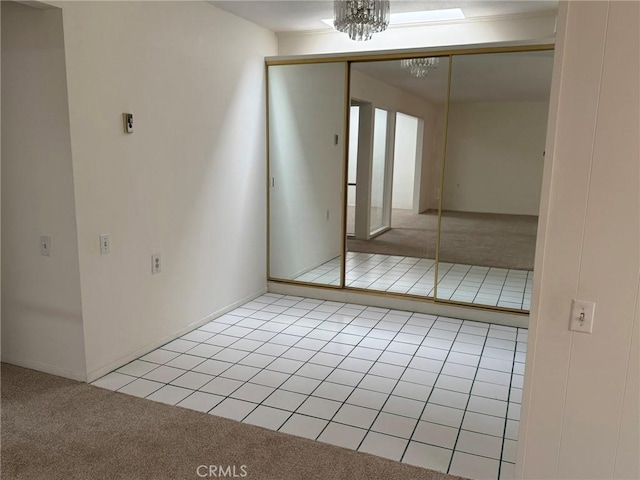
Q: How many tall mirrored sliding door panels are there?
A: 3